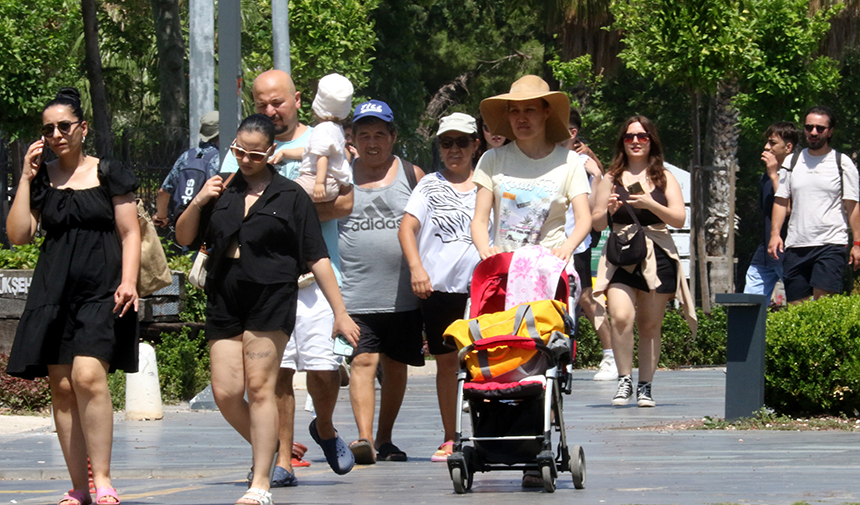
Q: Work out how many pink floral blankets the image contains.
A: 1